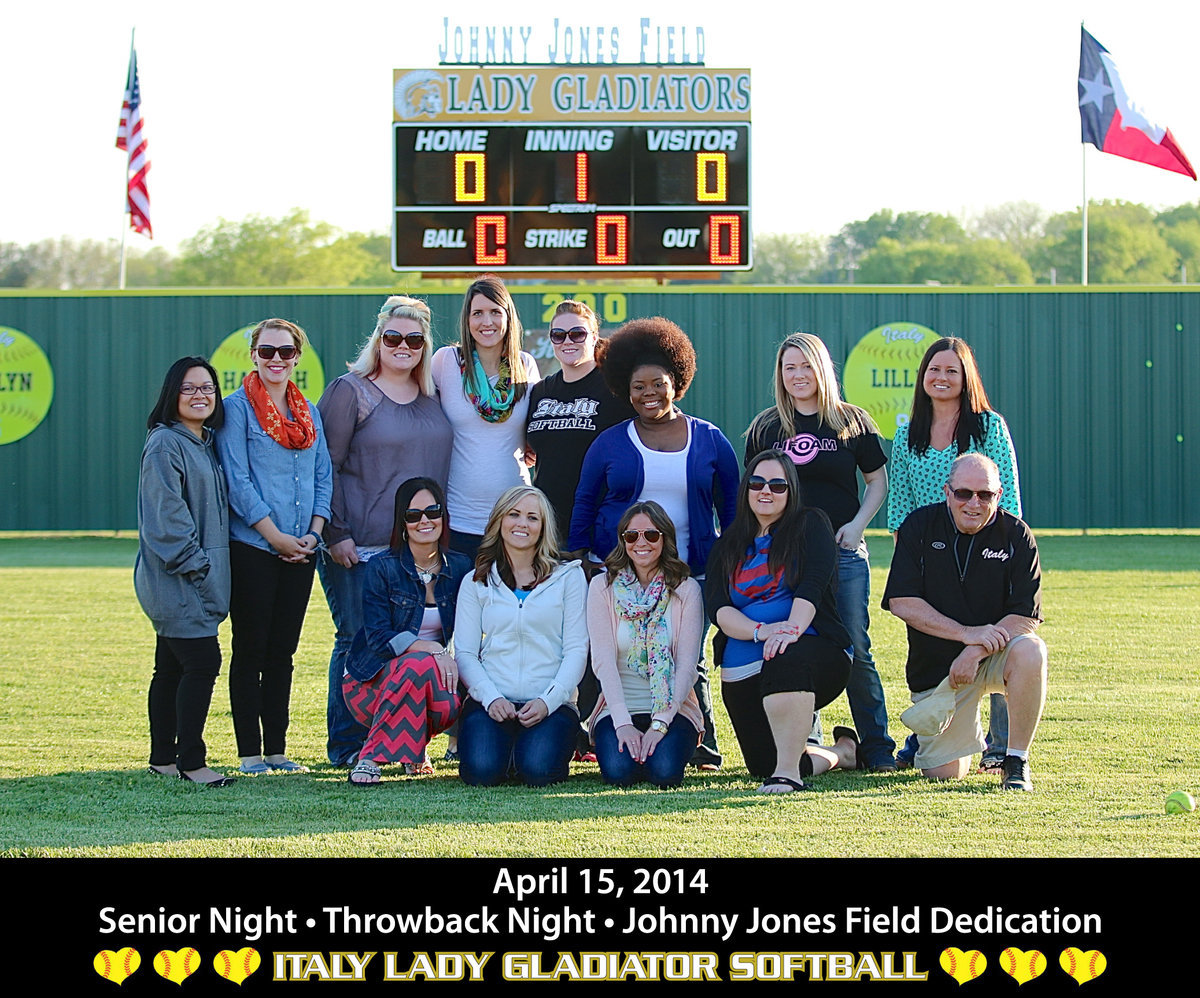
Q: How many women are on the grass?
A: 12